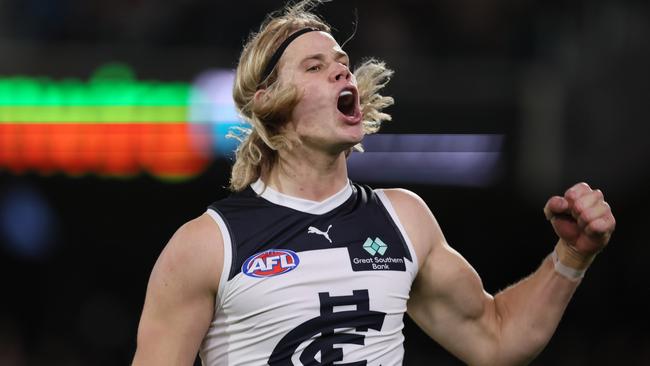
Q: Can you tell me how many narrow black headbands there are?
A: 1